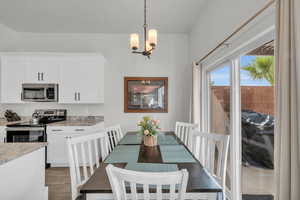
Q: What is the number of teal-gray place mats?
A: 5